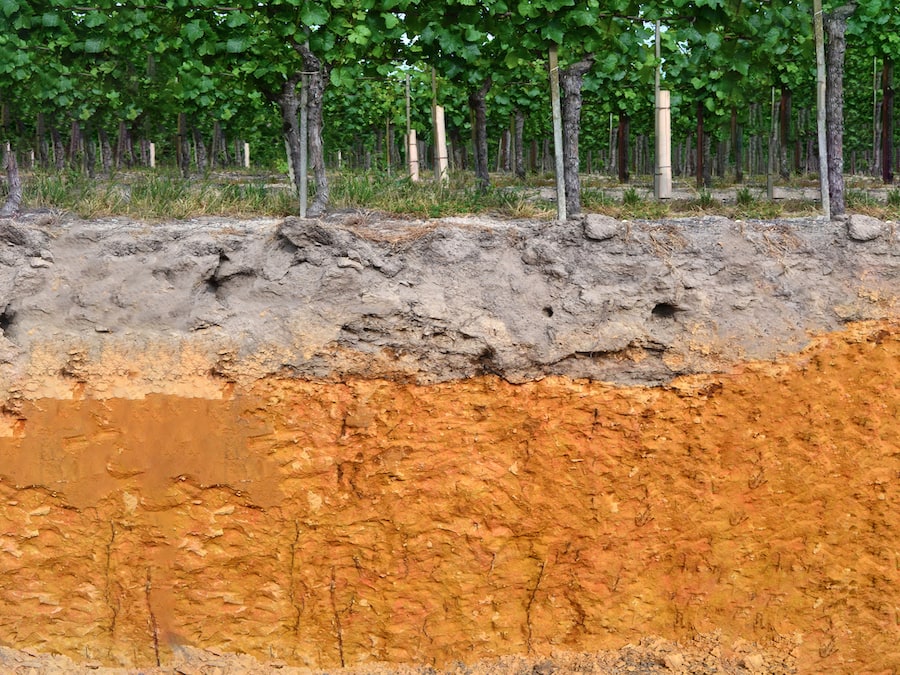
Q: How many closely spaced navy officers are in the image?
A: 0